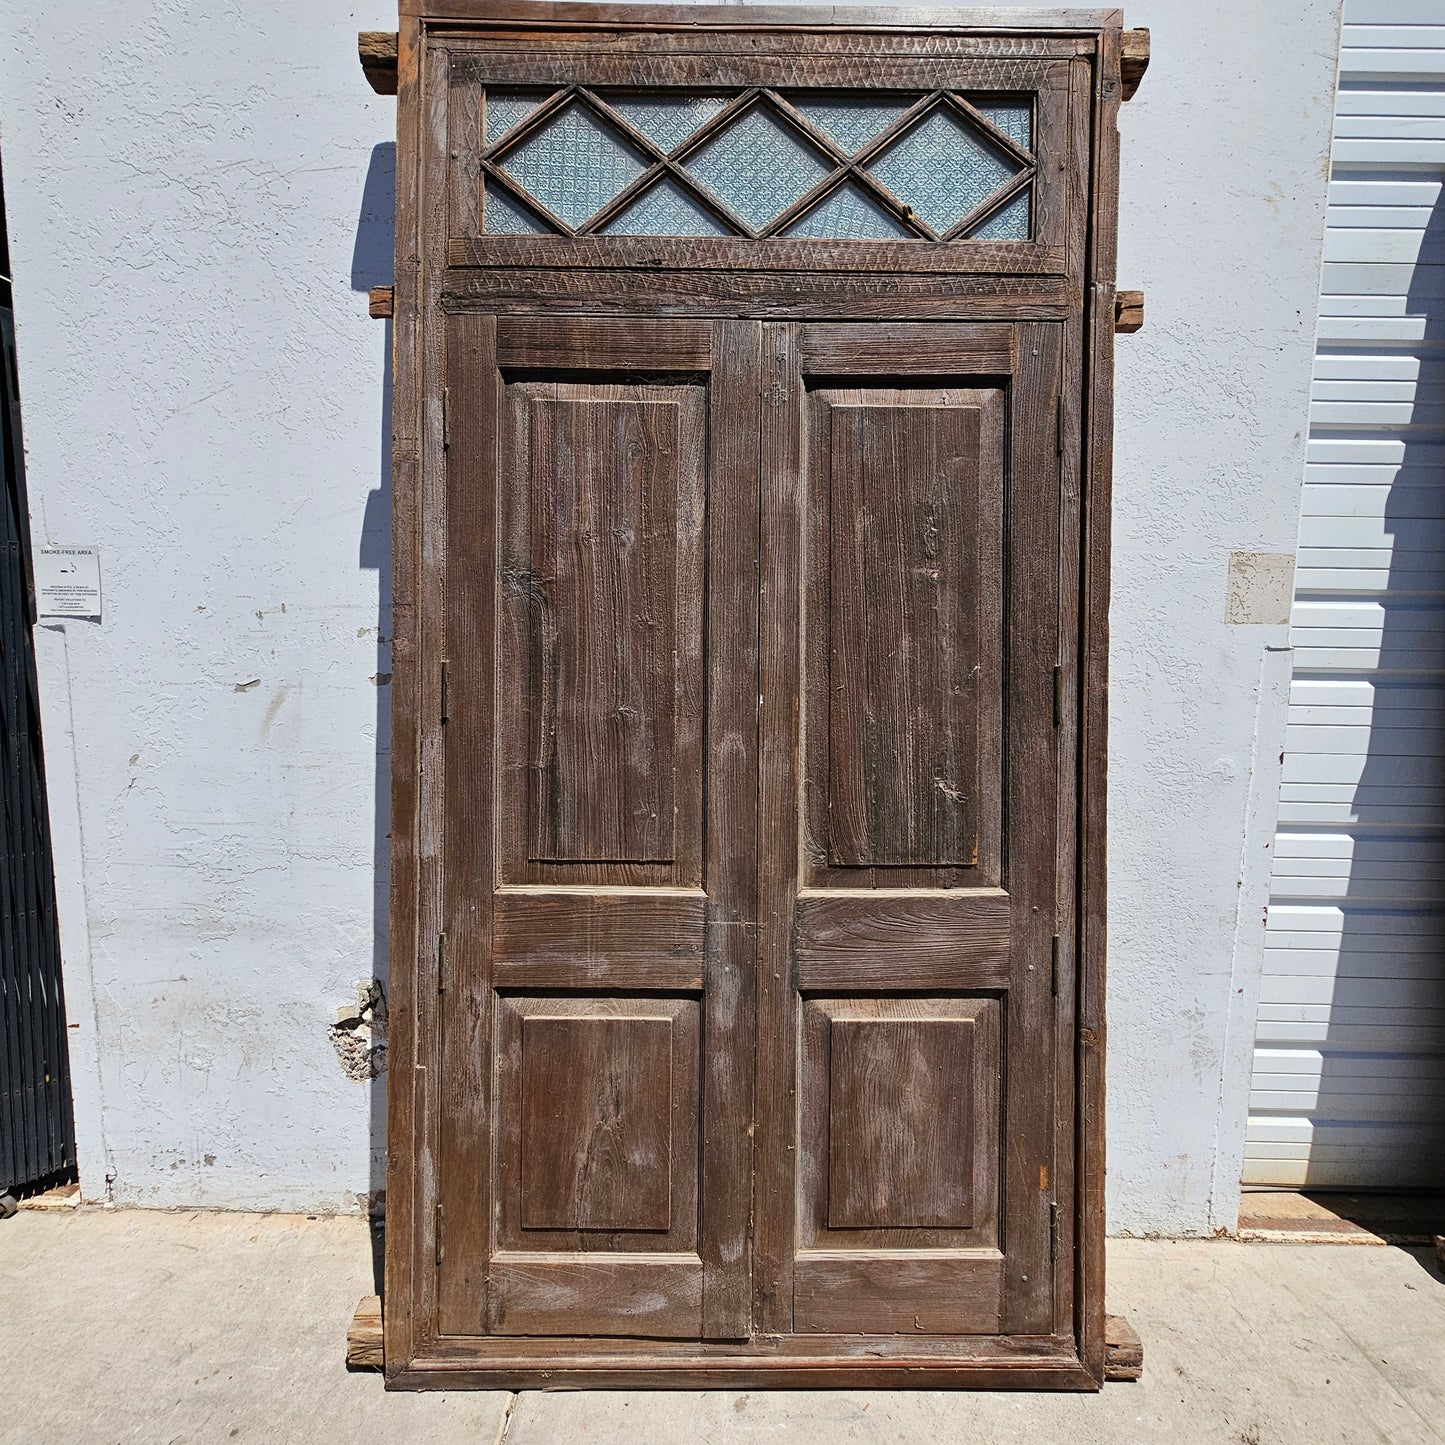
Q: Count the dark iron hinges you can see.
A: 8